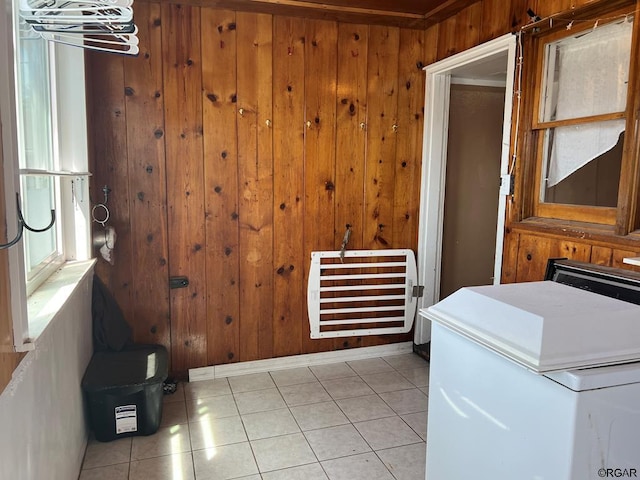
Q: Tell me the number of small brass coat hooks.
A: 5